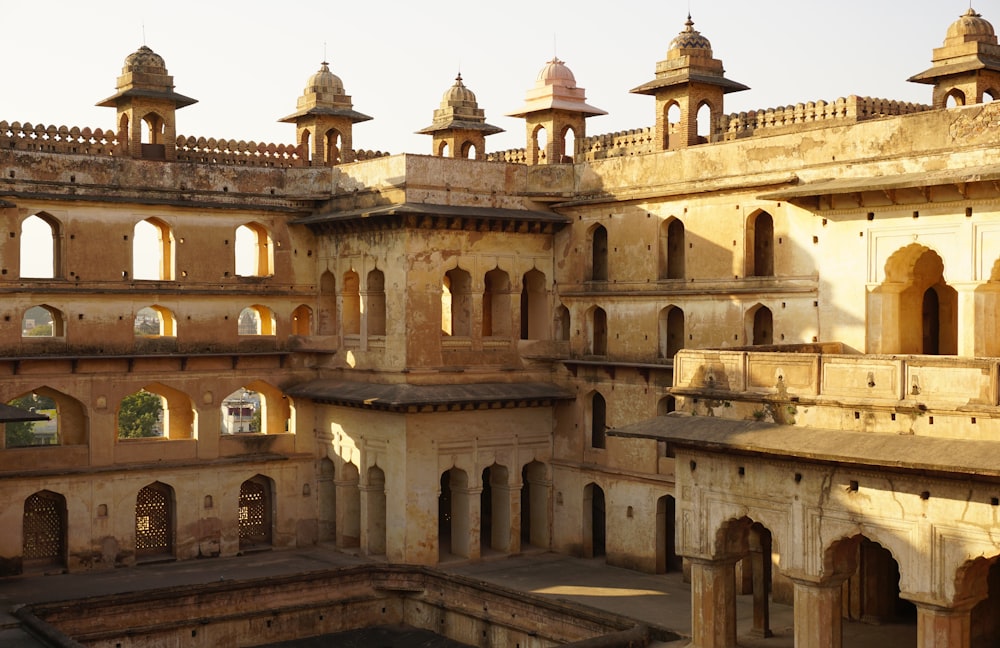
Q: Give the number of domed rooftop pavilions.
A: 6